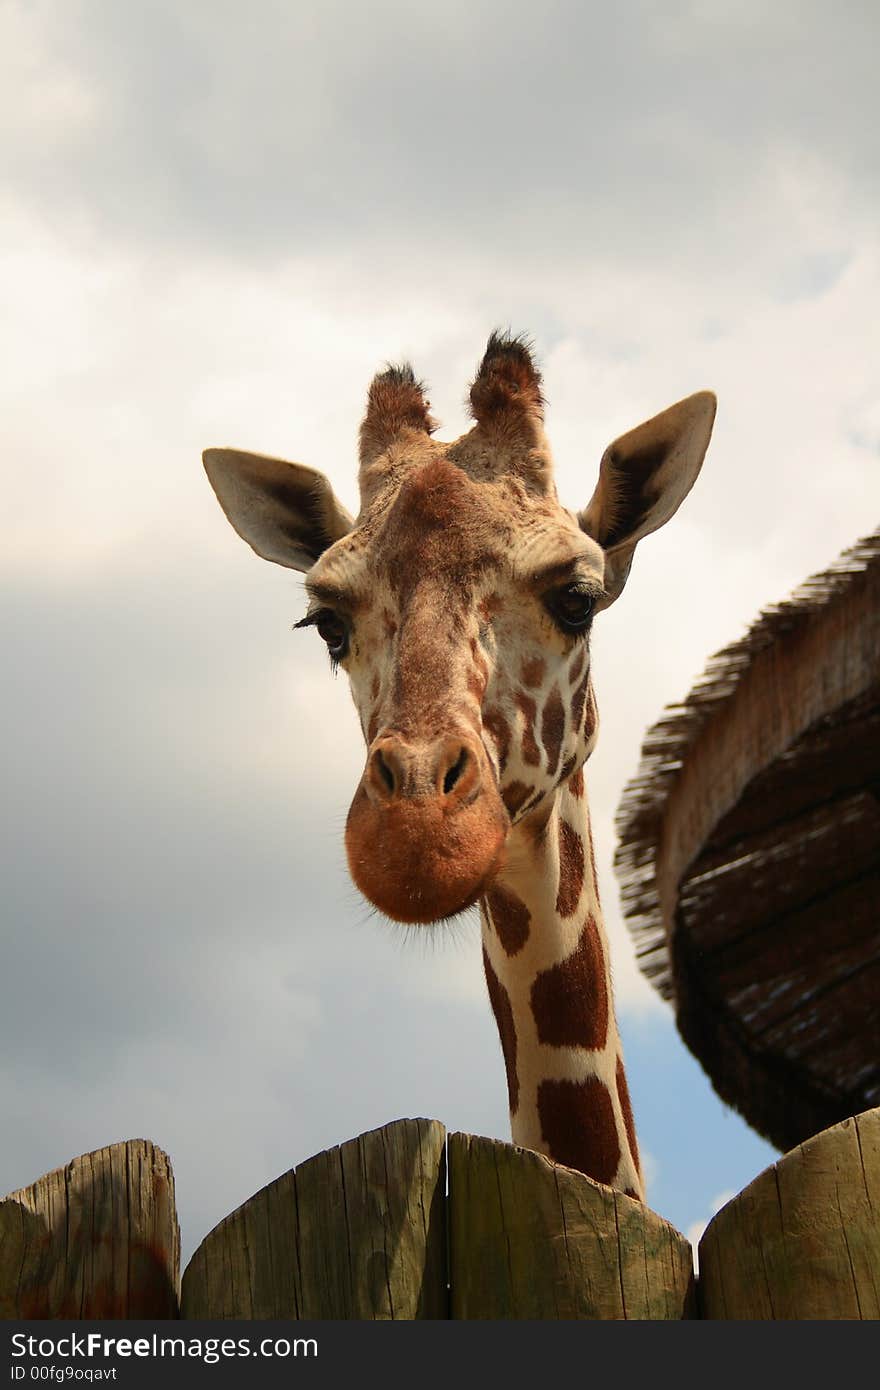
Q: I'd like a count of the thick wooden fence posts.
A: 4